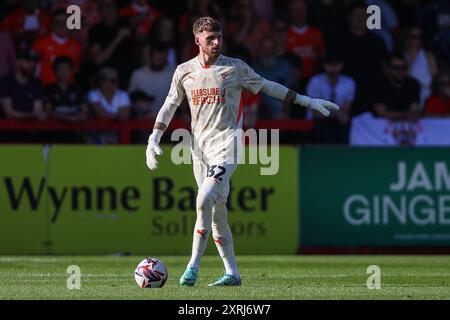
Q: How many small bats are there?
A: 0